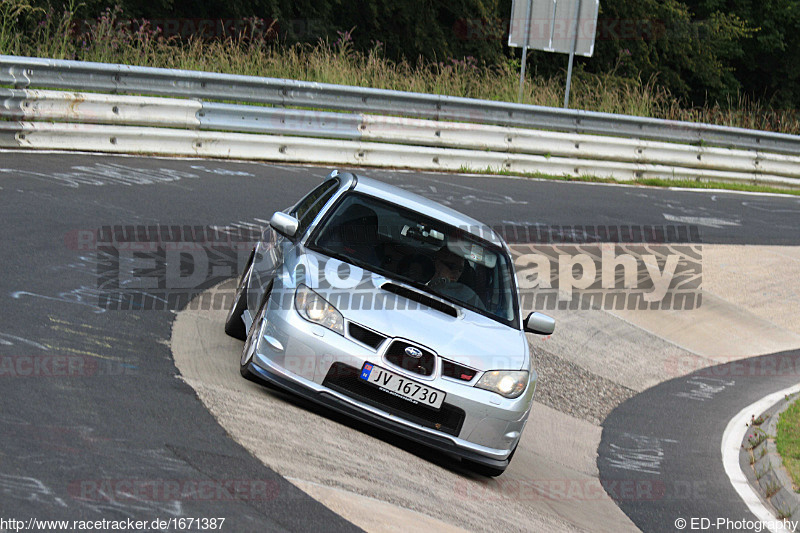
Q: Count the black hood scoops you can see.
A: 1